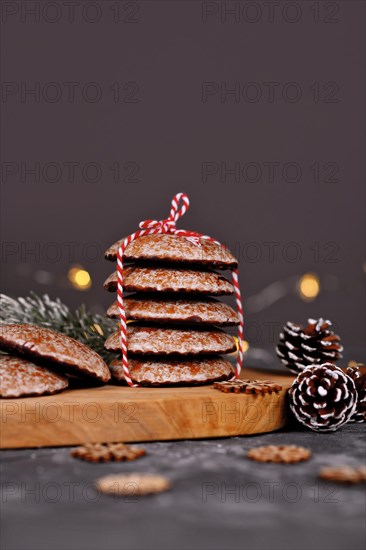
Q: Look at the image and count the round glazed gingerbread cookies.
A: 7